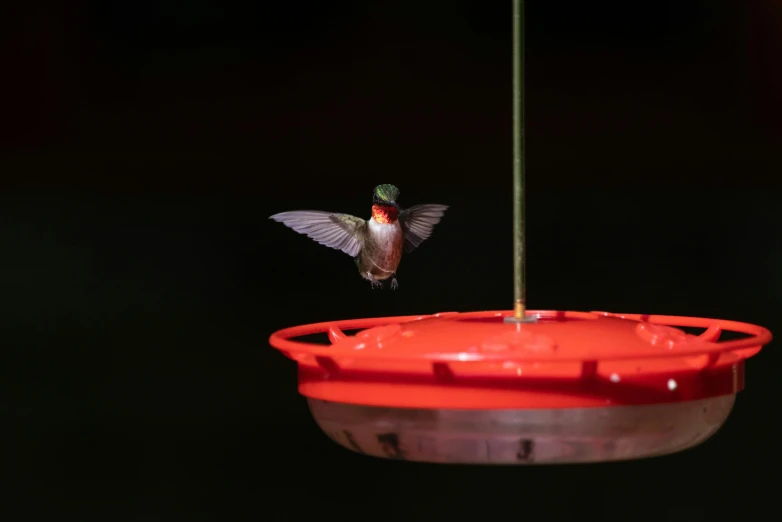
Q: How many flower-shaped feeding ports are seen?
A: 3